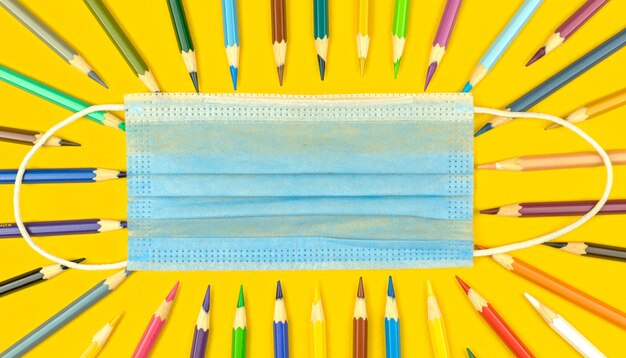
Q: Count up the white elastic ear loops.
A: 2